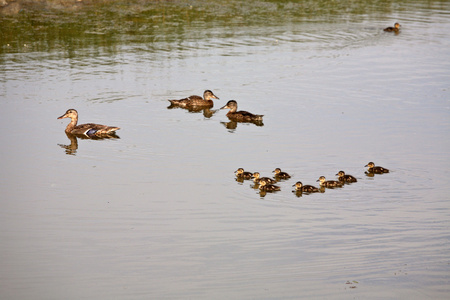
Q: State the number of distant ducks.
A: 1